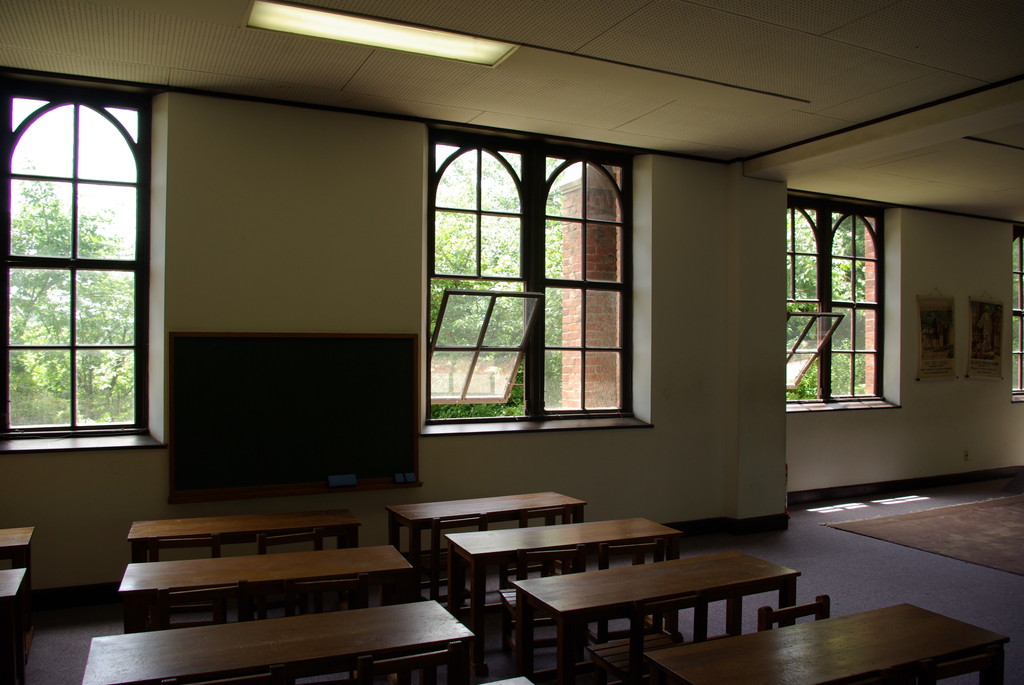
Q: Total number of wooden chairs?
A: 14